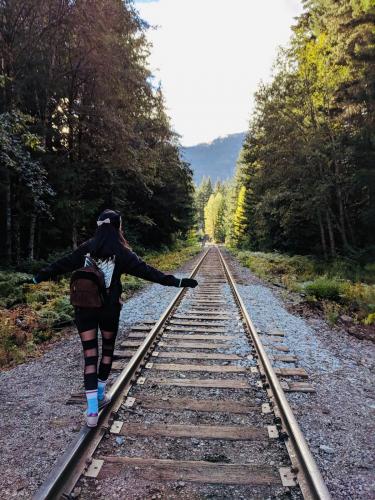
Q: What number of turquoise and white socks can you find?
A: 2